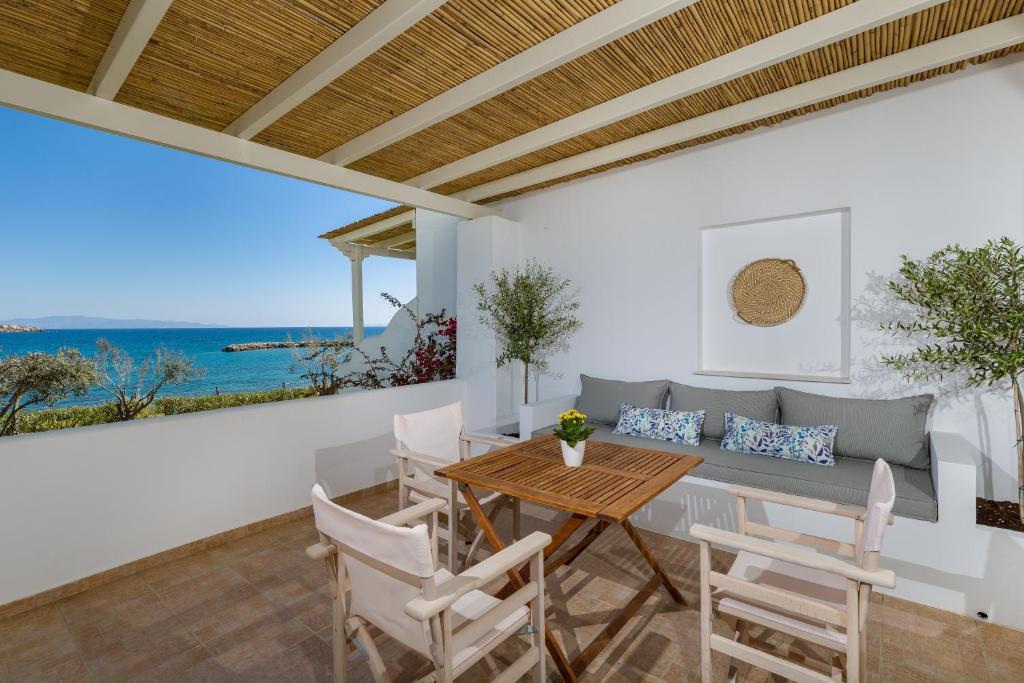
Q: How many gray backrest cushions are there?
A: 3